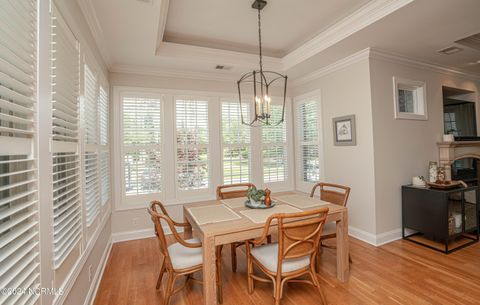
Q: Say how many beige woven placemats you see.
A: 4